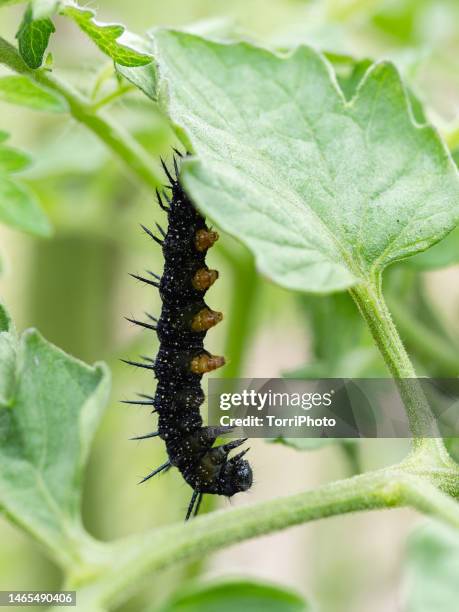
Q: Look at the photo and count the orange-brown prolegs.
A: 4